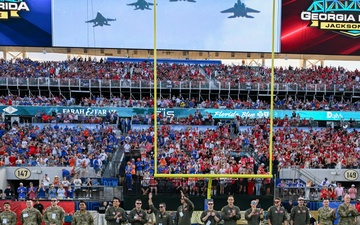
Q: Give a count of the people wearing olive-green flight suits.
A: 9